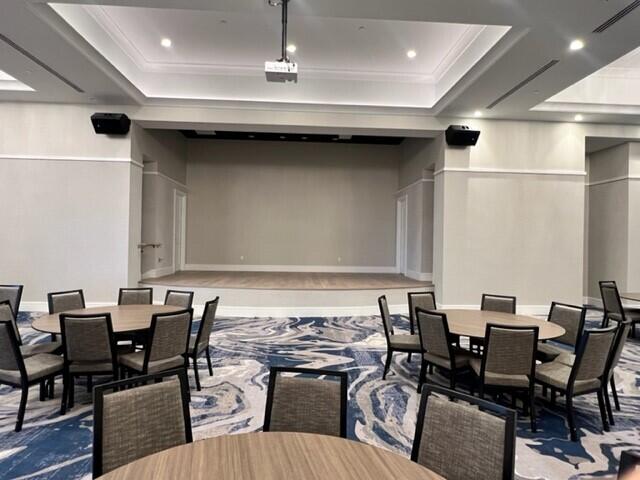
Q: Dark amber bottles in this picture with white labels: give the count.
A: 0